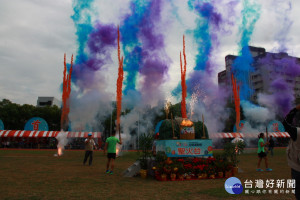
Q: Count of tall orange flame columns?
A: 4